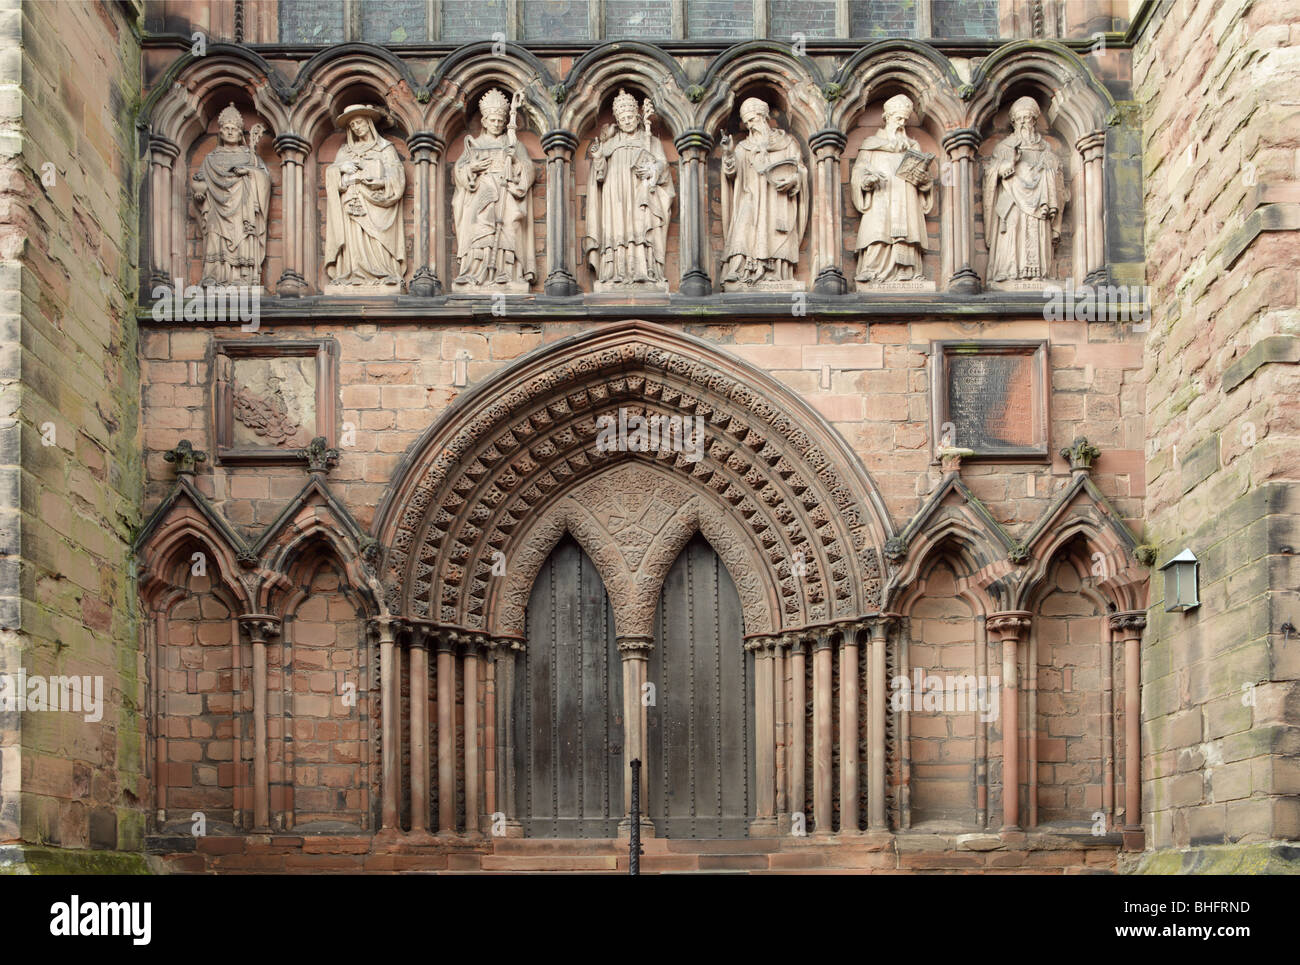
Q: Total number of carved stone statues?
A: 7